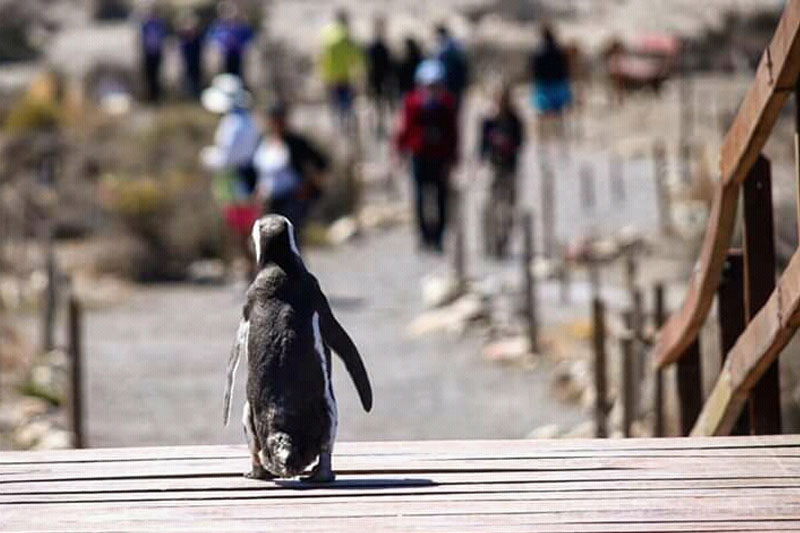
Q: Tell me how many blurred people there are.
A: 12